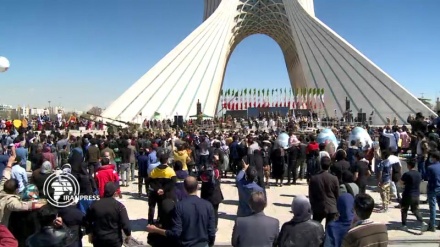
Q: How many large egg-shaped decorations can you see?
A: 3